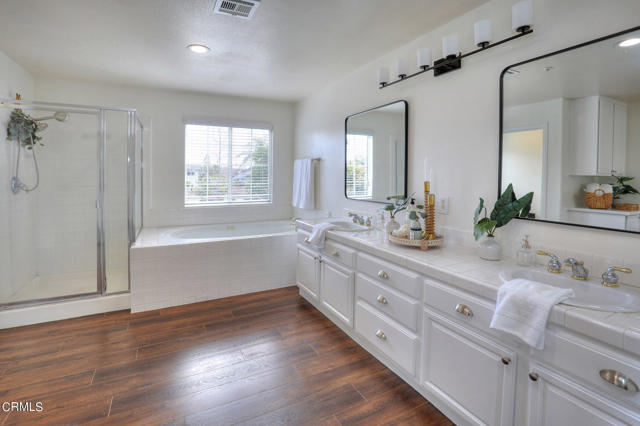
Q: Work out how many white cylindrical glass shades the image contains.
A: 6